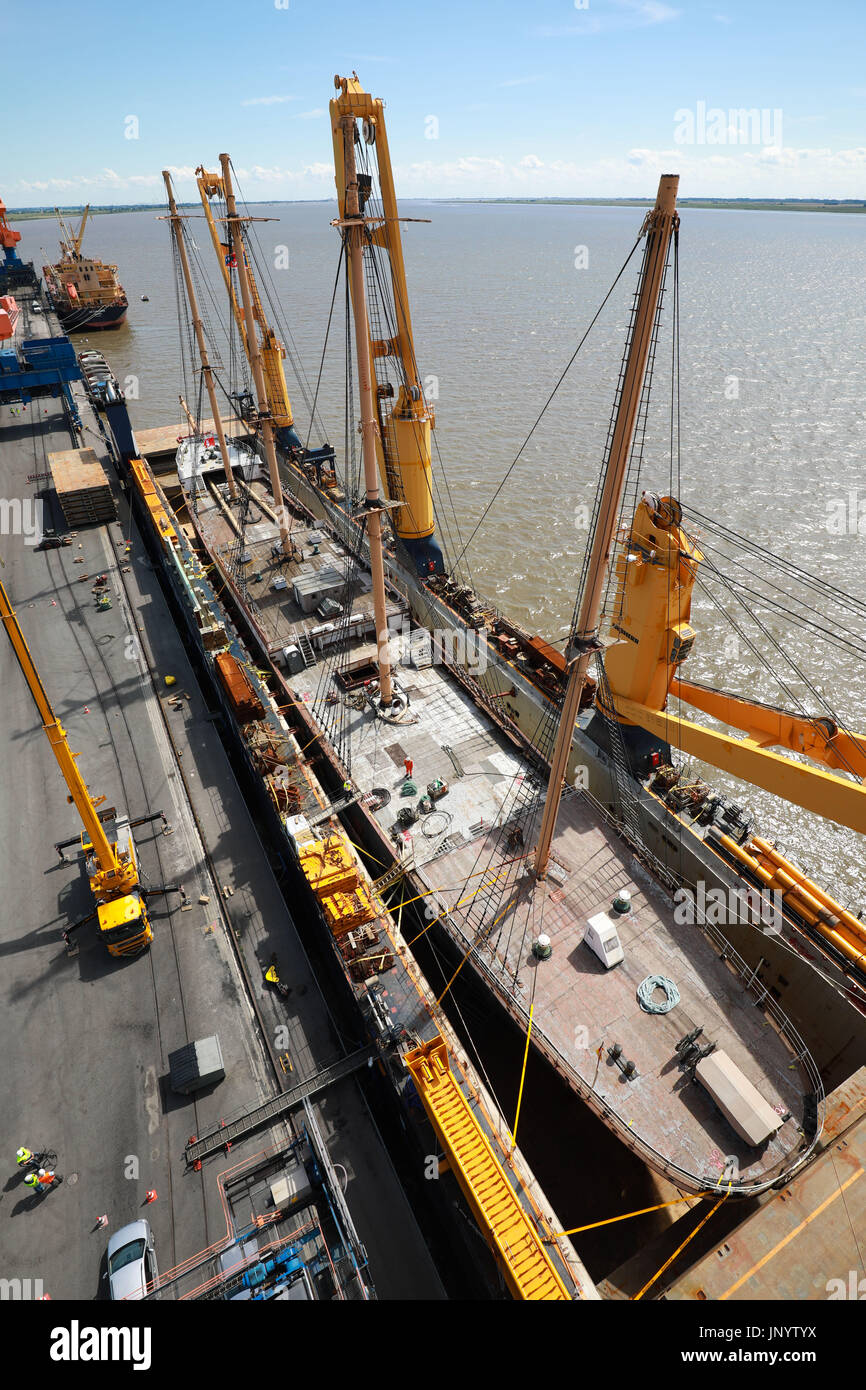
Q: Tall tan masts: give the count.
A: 4